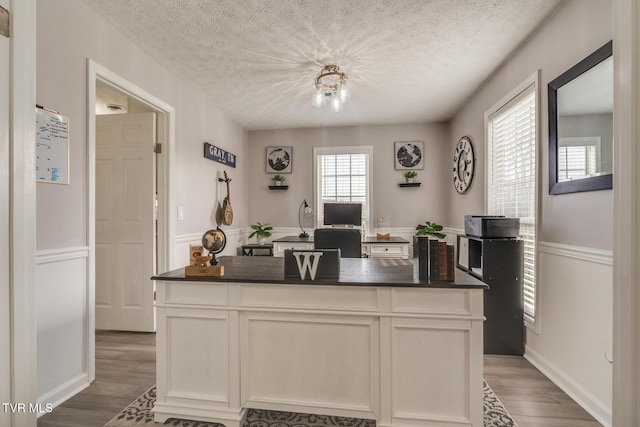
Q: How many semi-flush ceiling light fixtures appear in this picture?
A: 1